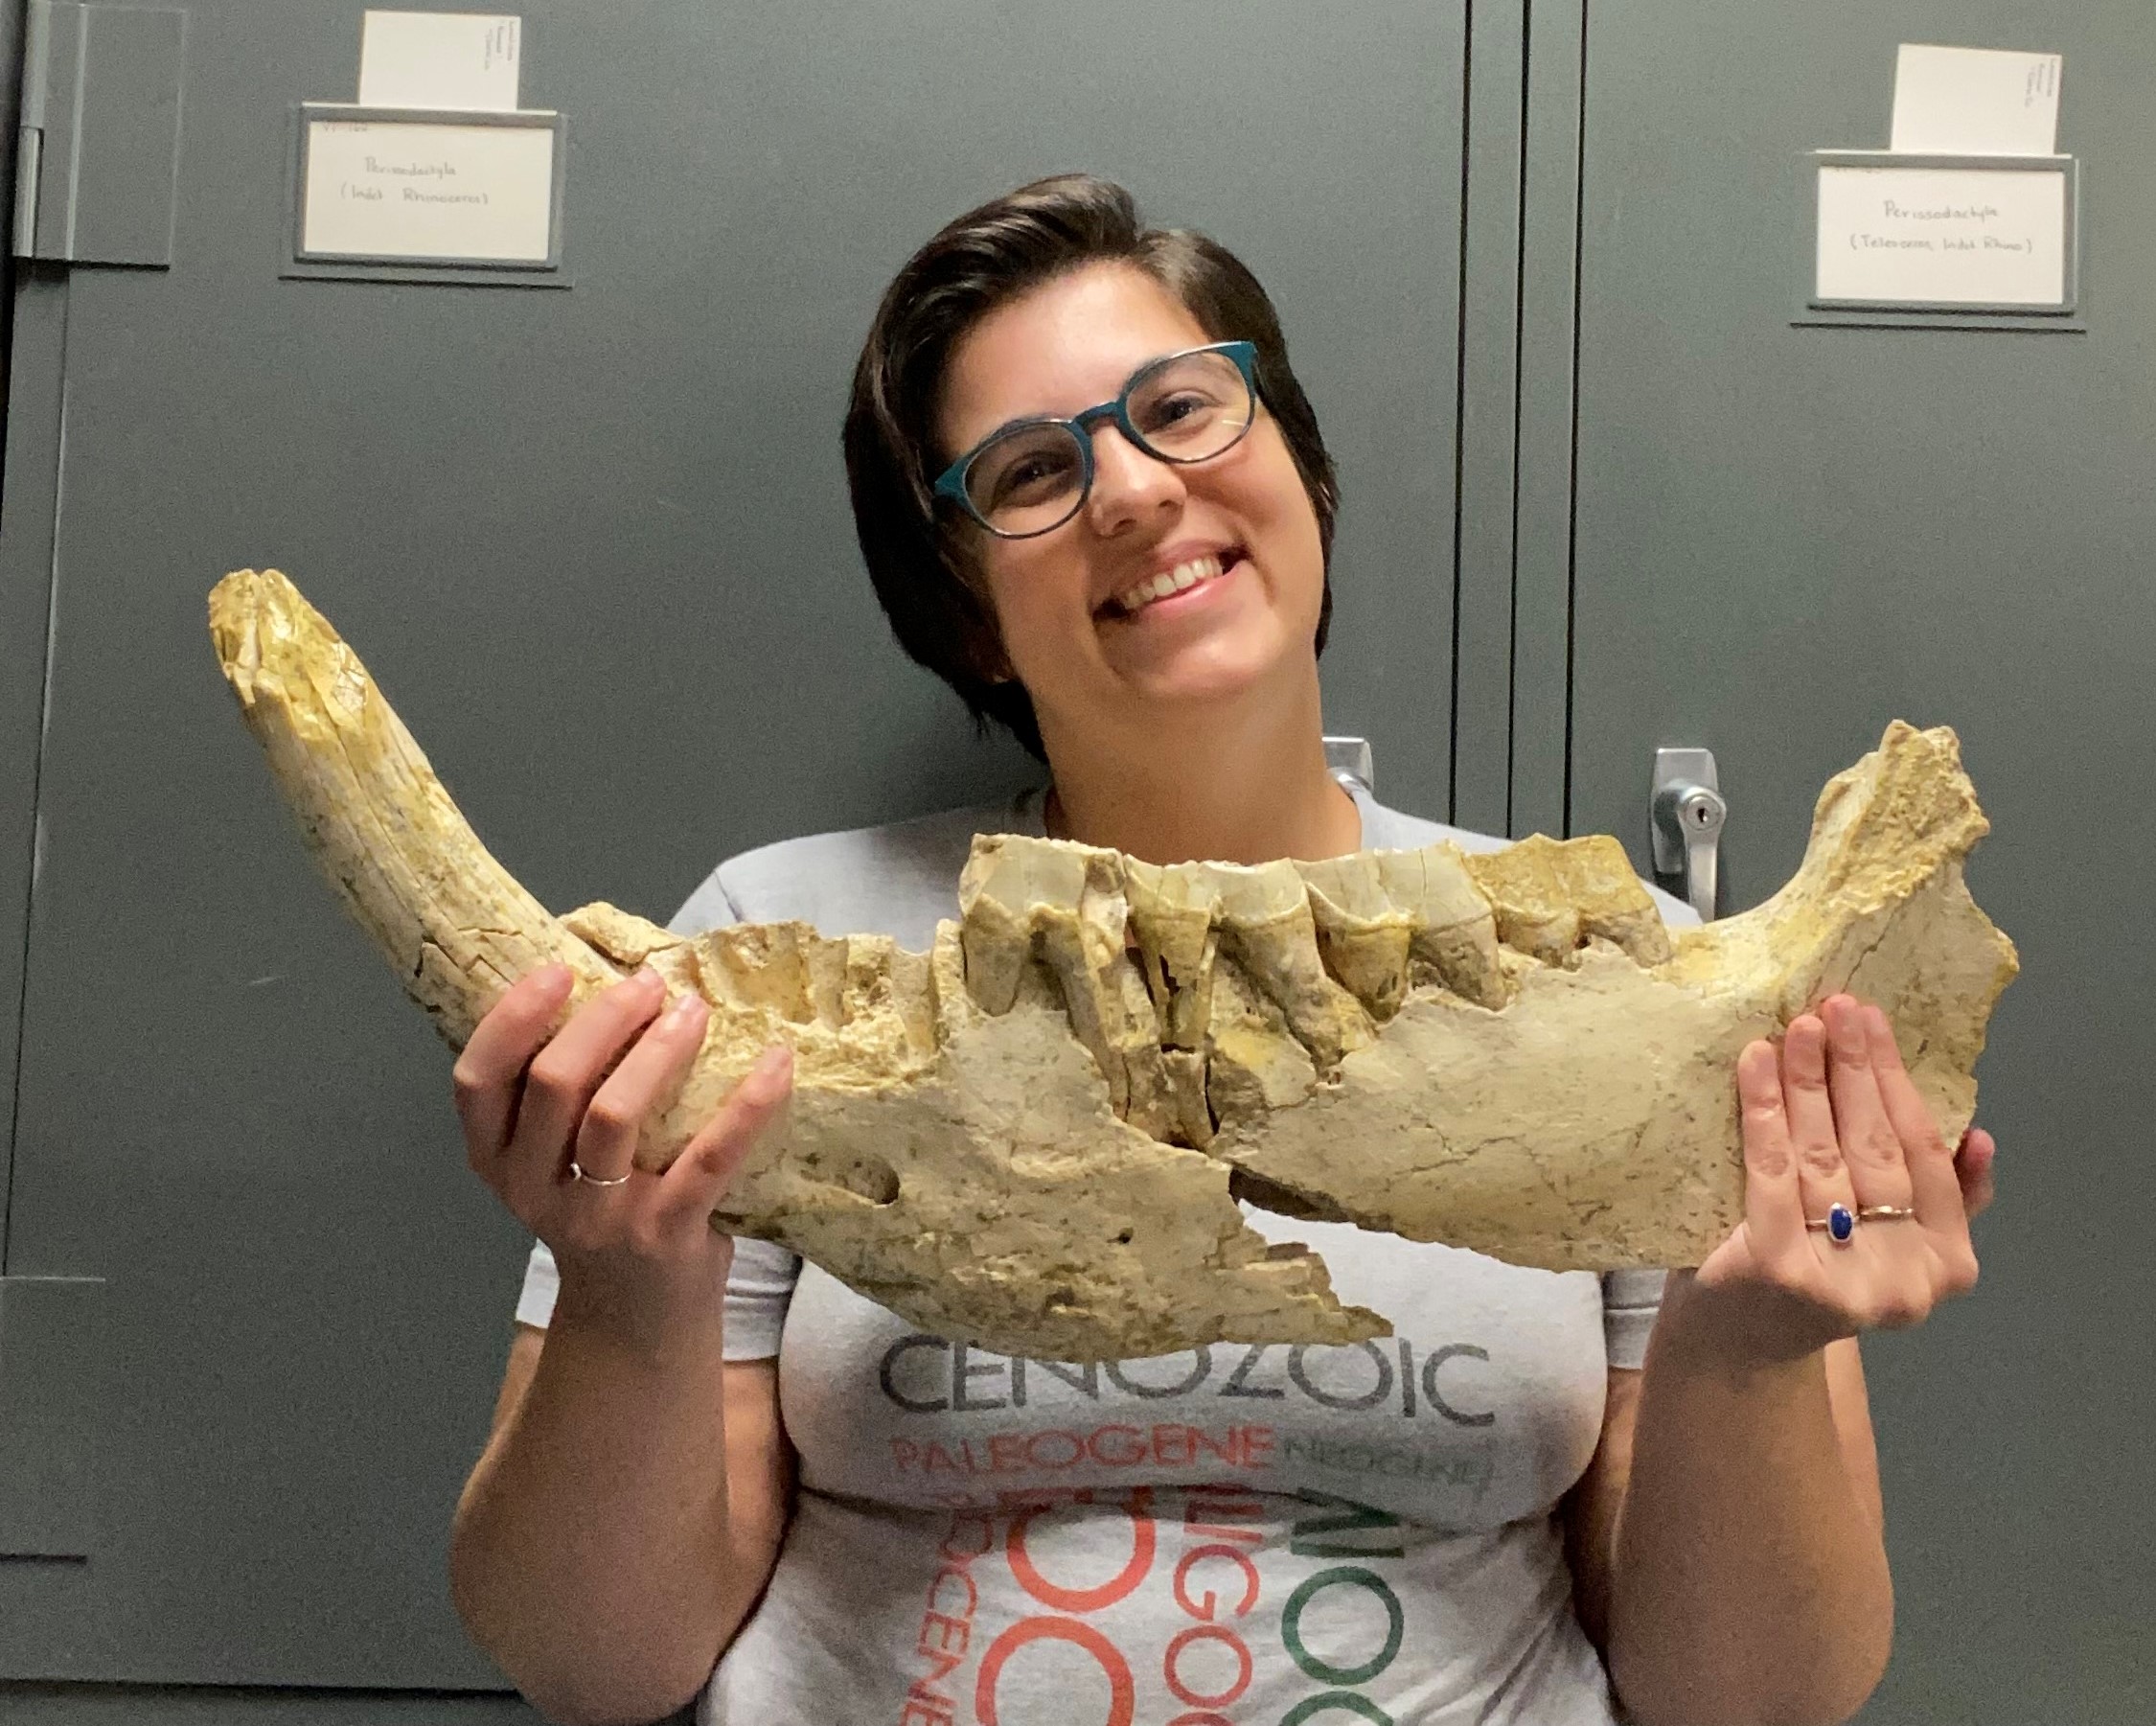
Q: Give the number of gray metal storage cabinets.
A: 2